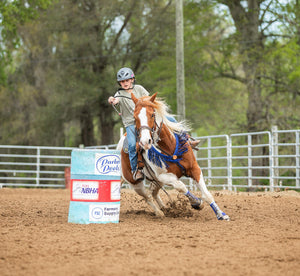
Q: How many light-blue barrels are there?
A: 1